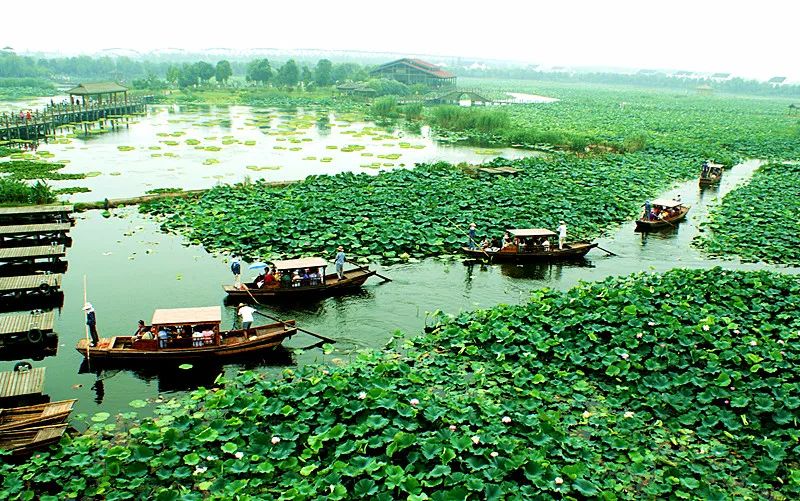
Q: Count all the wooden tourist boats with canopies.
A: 5